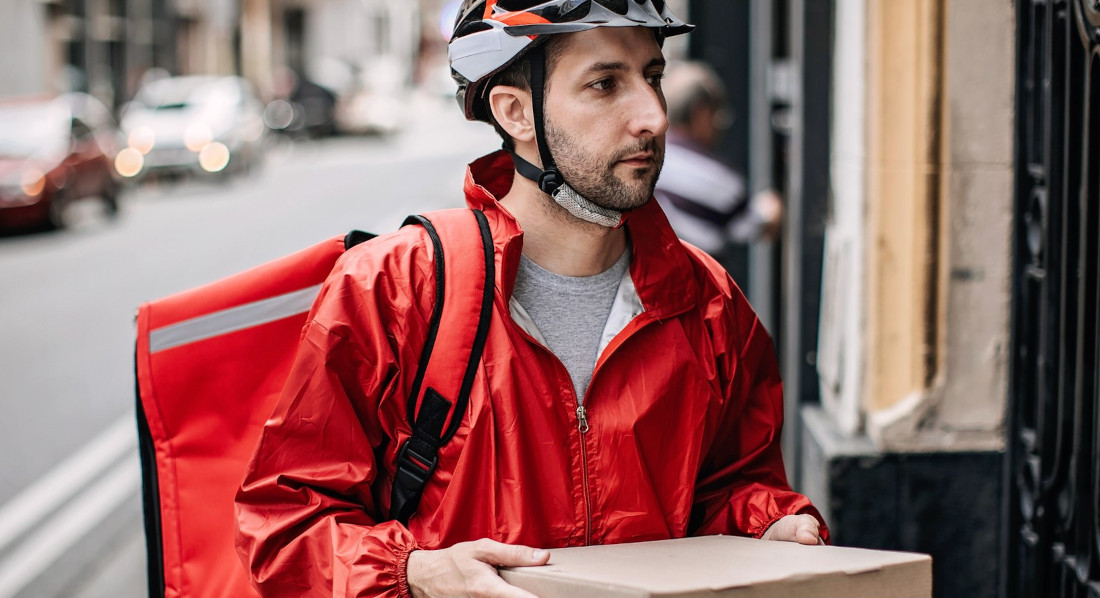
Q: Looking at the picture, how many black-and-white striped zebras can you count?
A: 0